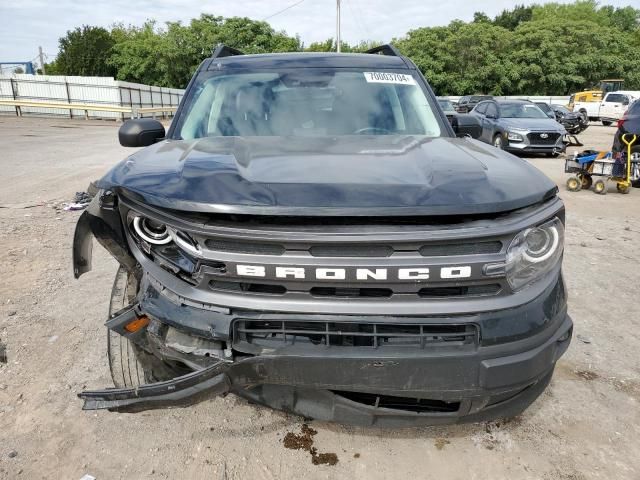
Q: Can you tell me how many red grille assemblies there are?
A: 0